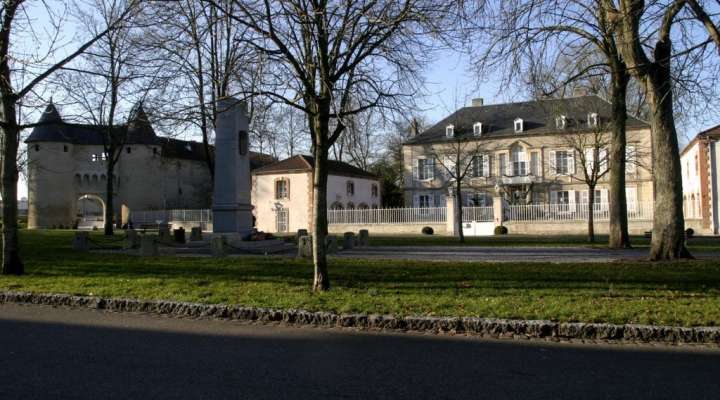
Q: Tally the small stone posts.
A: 12